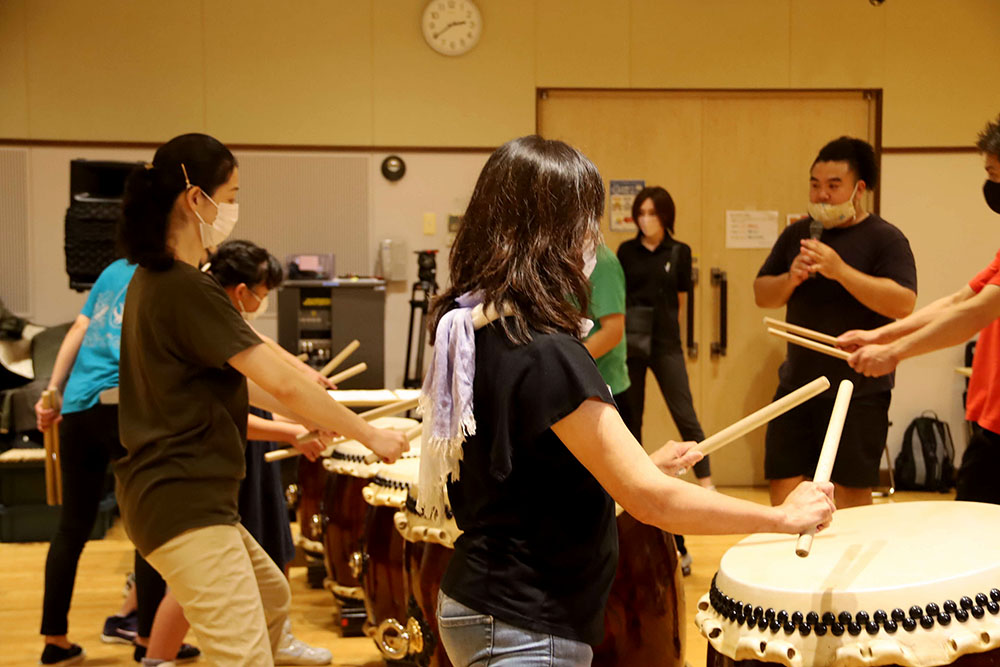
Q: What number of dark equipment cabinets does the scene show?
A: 1